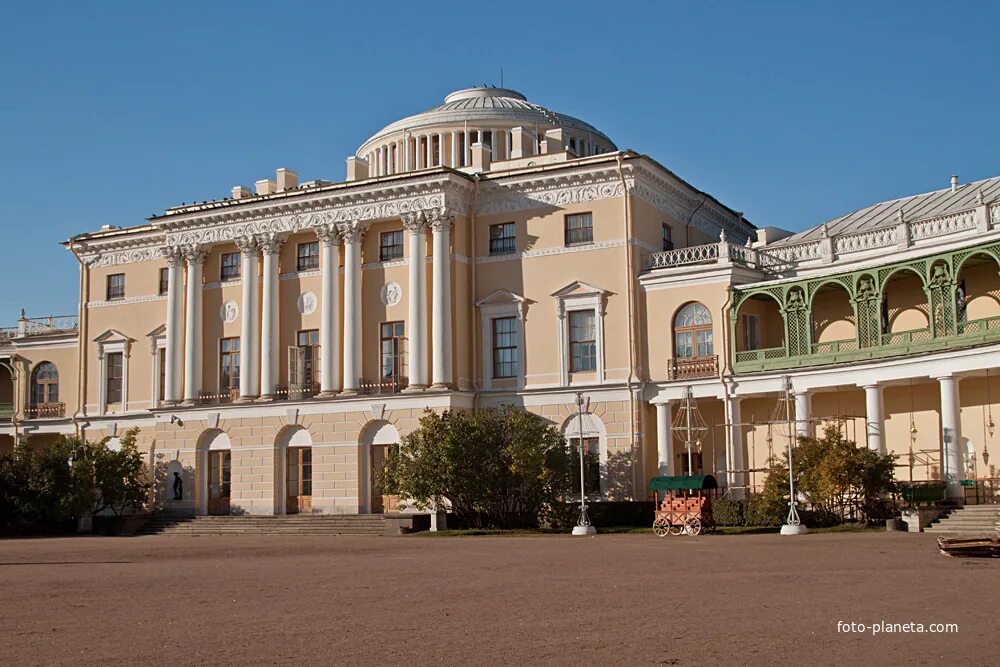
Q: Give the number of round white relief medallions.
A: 3